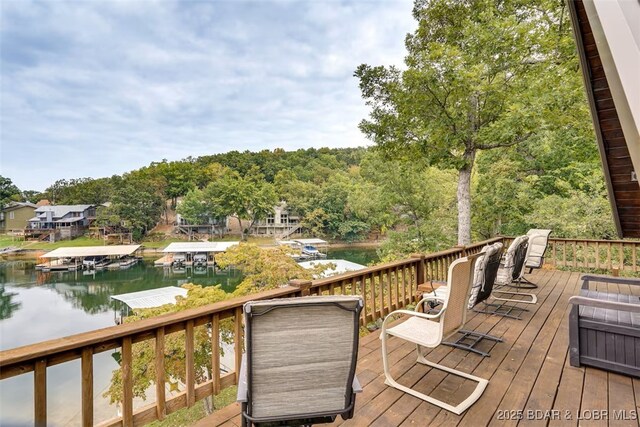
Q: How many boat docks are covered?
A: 5